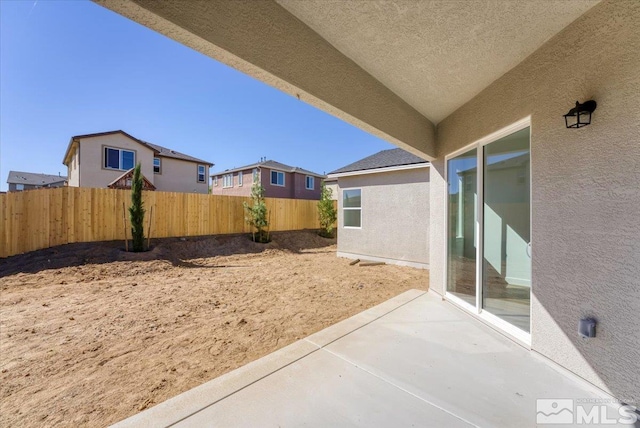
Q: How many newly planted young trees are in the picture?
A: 3